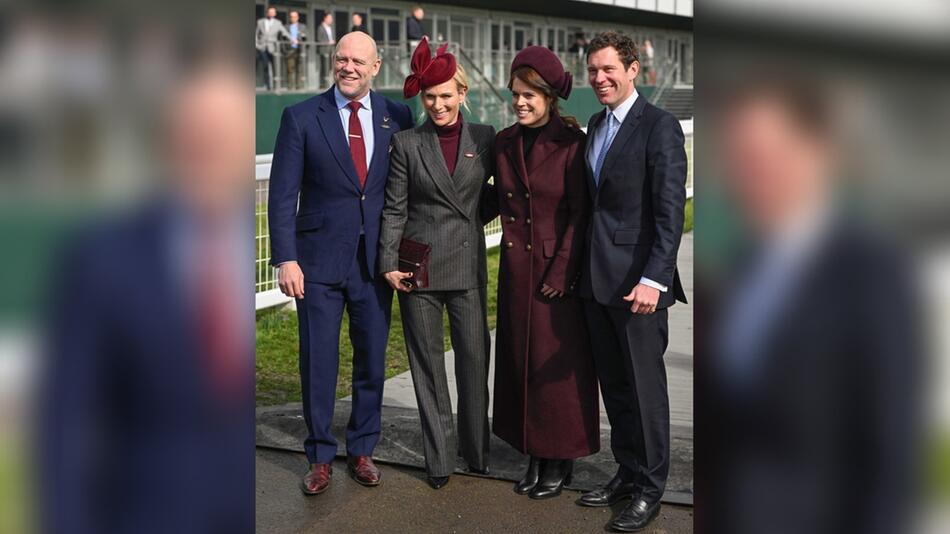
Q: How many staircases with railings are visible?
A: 2